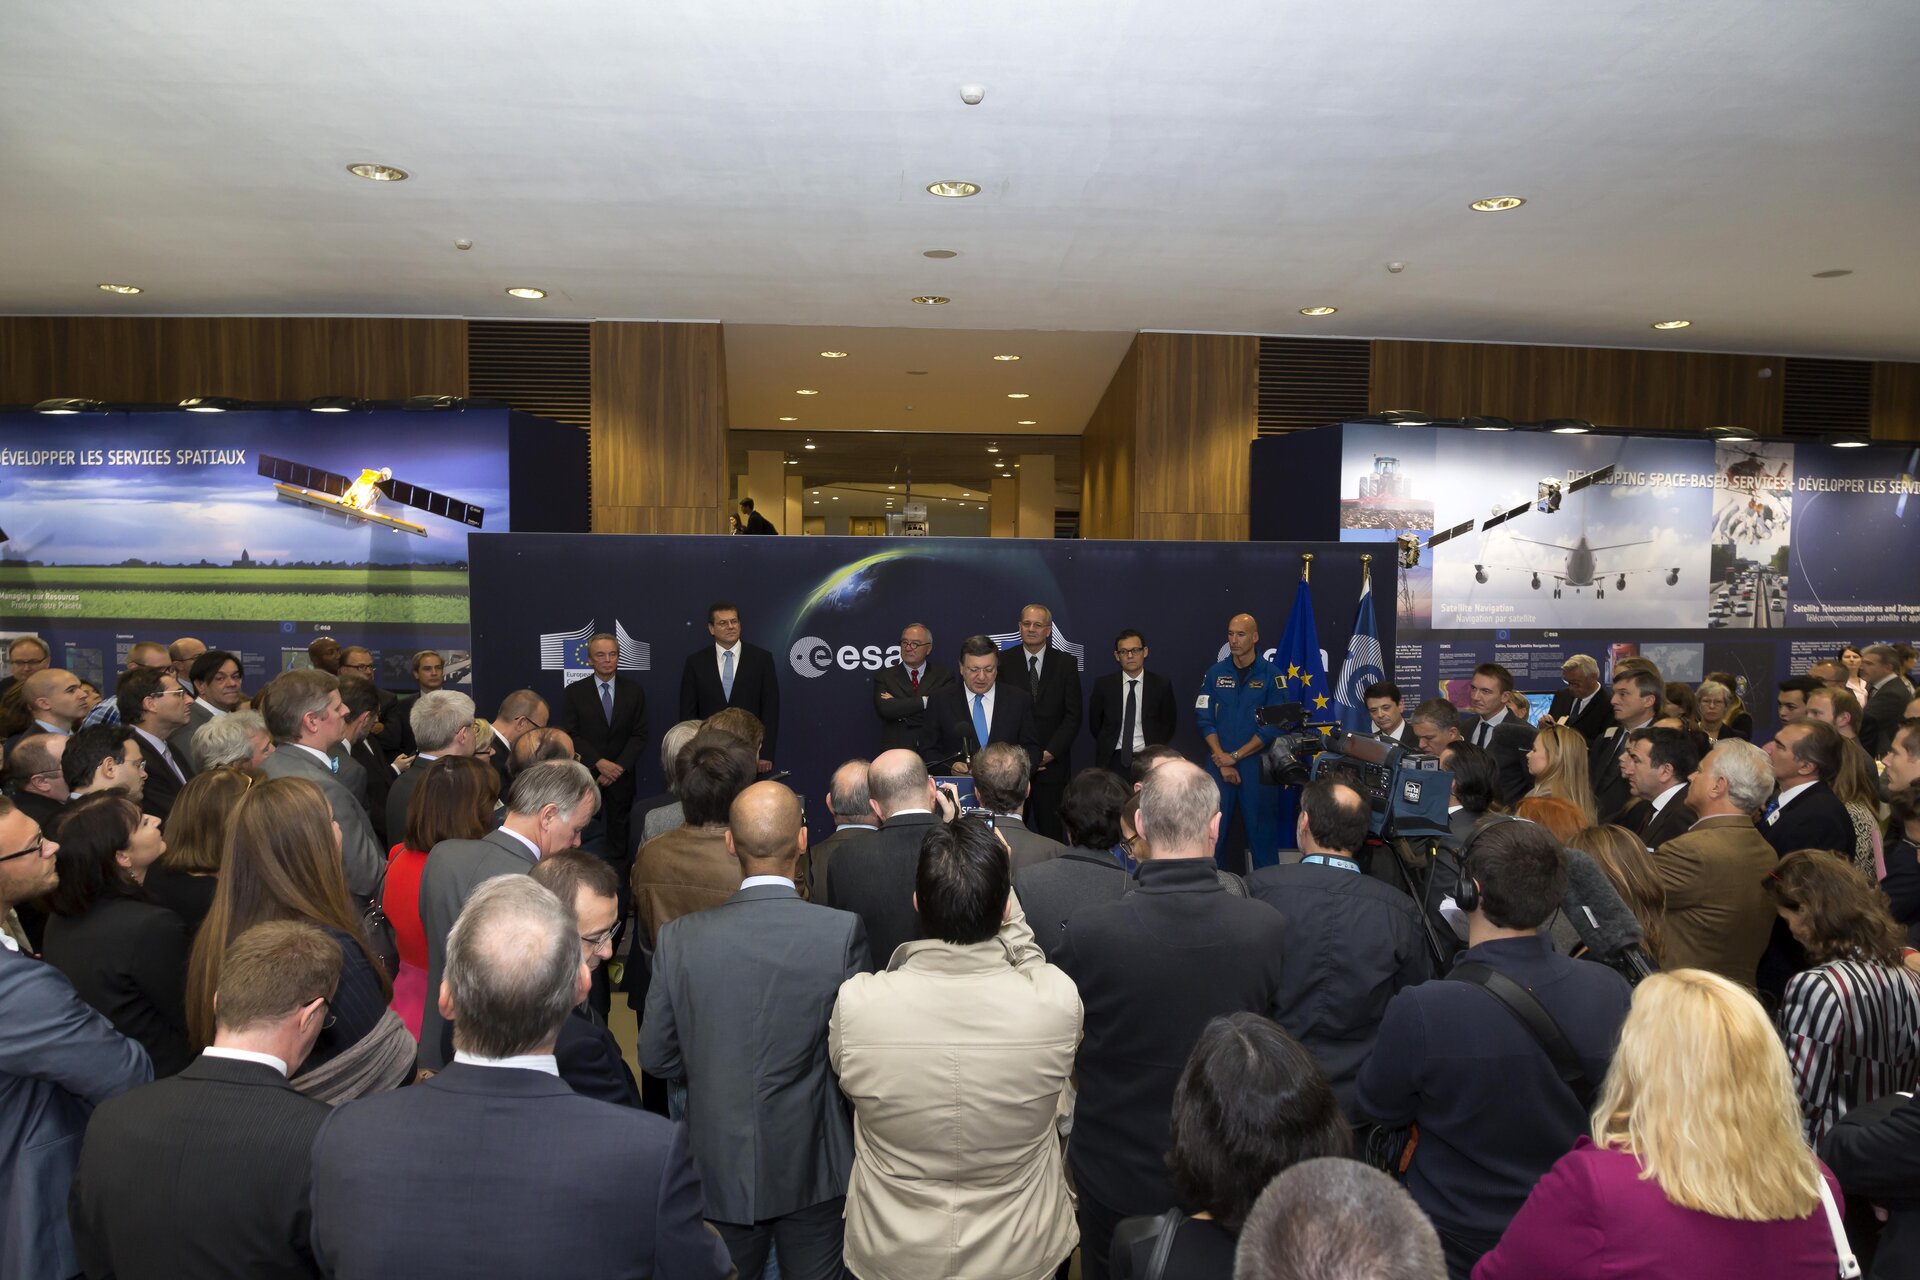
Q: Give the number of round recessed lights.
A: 14